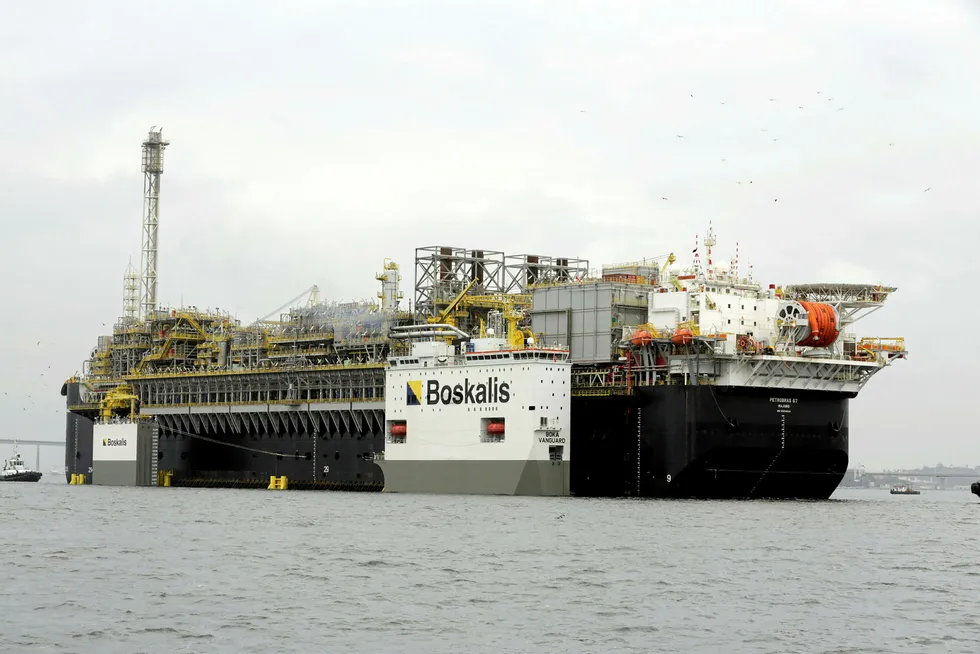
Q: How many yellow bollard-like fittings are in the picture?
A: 3